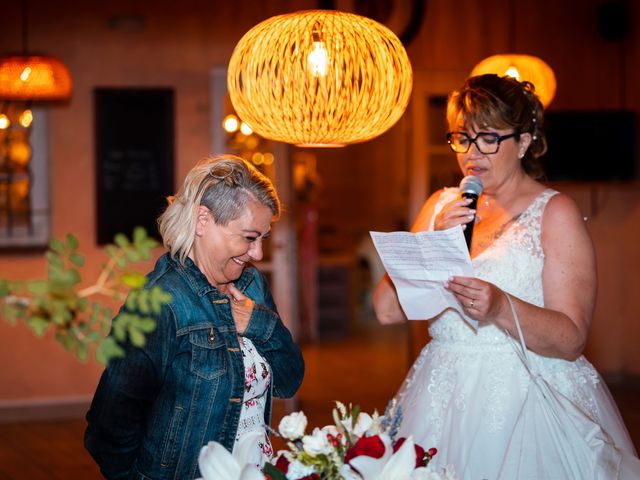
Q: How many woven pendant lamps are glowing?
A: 3